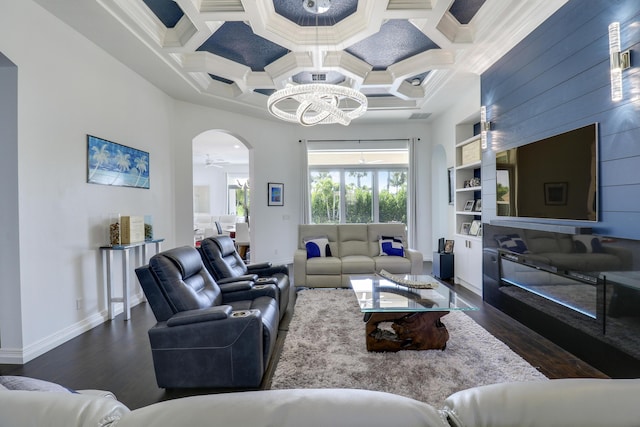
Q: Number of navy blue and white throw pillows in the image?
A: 2